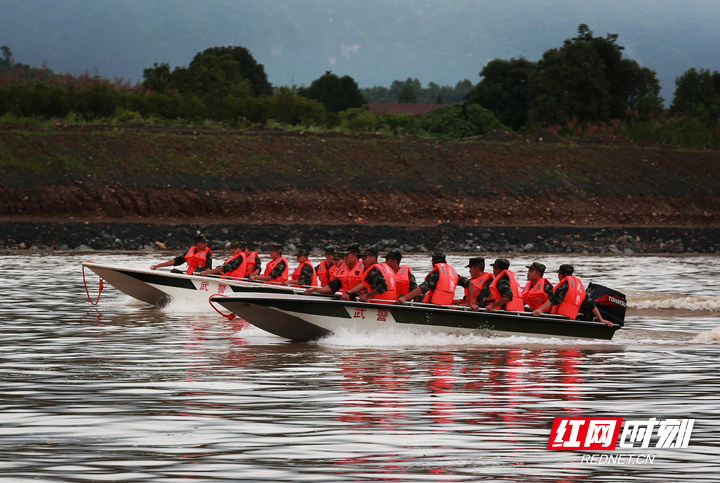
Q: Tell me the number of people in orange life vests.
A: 15